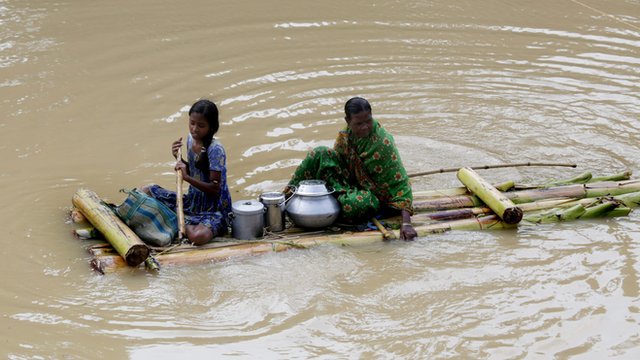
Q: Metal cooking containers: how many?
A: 3